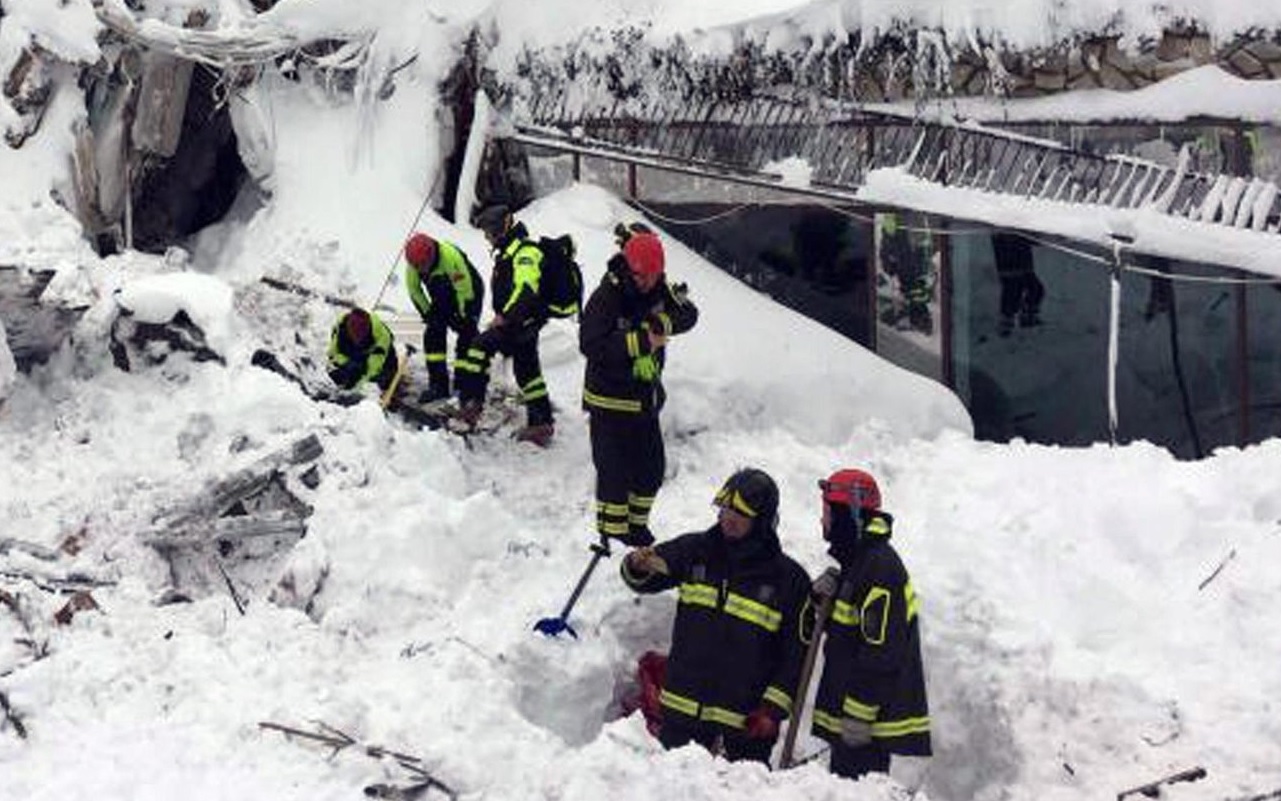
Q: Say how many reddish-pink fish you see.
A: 0